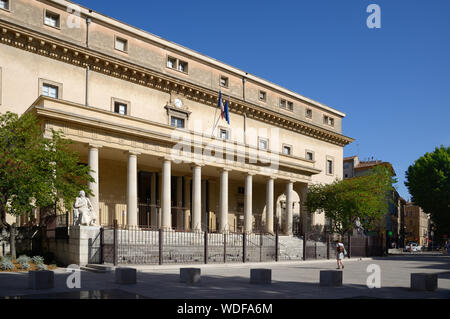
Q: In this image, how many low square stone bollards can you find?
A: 6